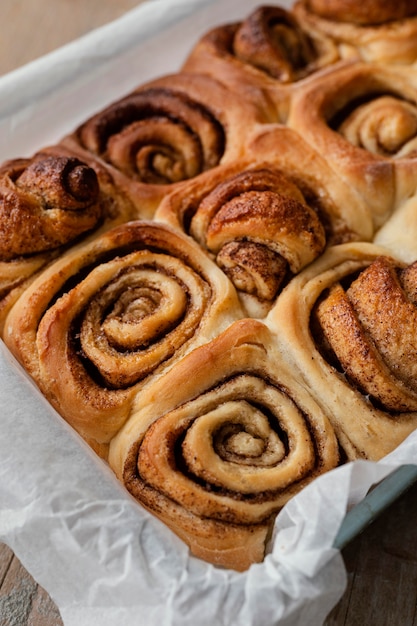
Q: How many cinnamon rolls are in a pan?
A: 9